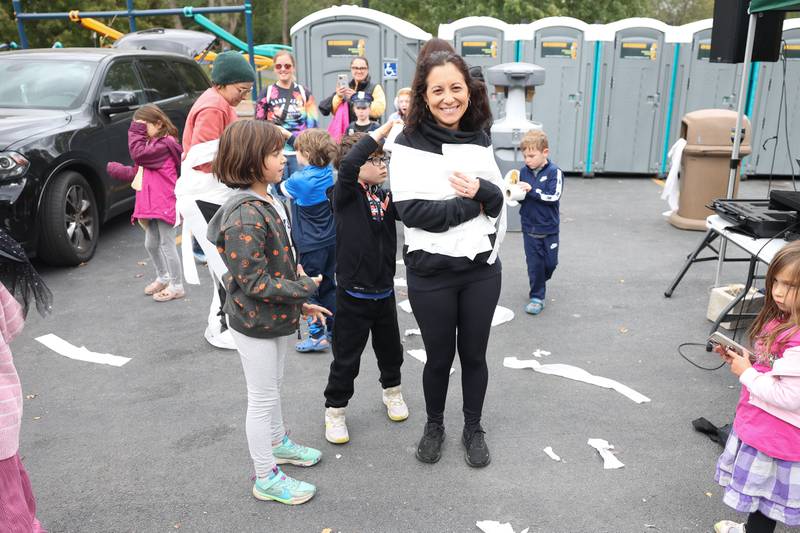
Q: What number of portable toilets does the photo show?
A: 6